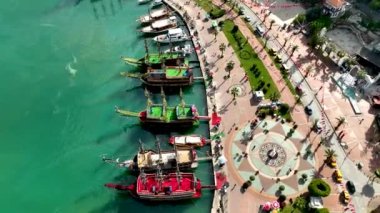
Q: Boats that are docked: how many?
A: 12